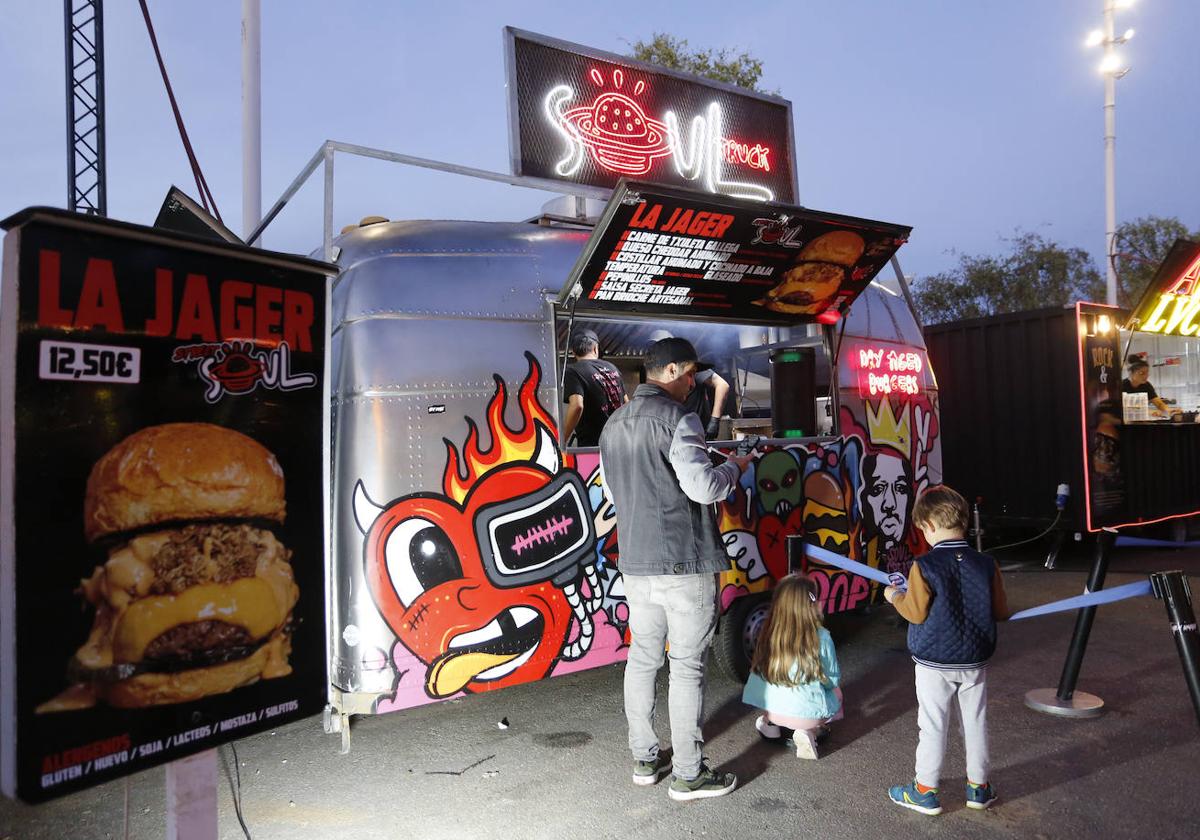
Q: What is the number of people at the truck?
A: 5